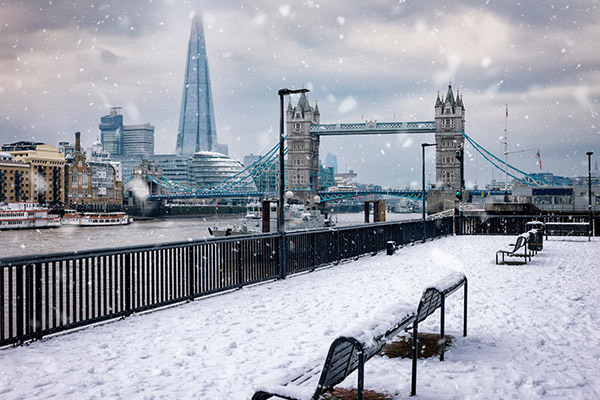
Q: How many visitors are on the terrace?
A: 0